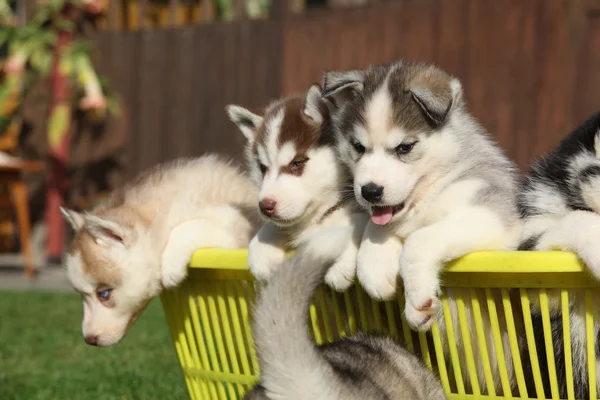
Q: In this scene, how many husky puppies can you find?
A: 5